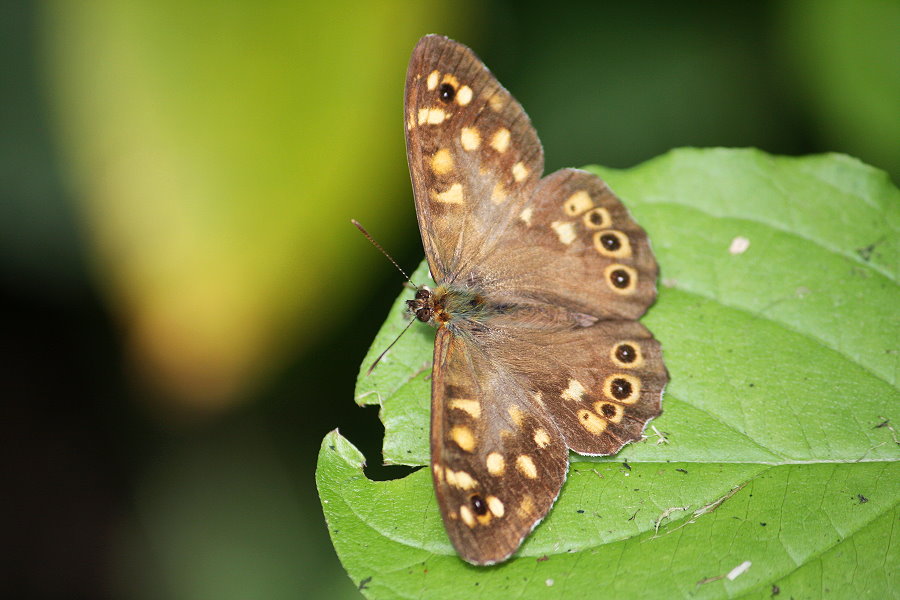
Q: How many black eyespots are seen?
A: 8